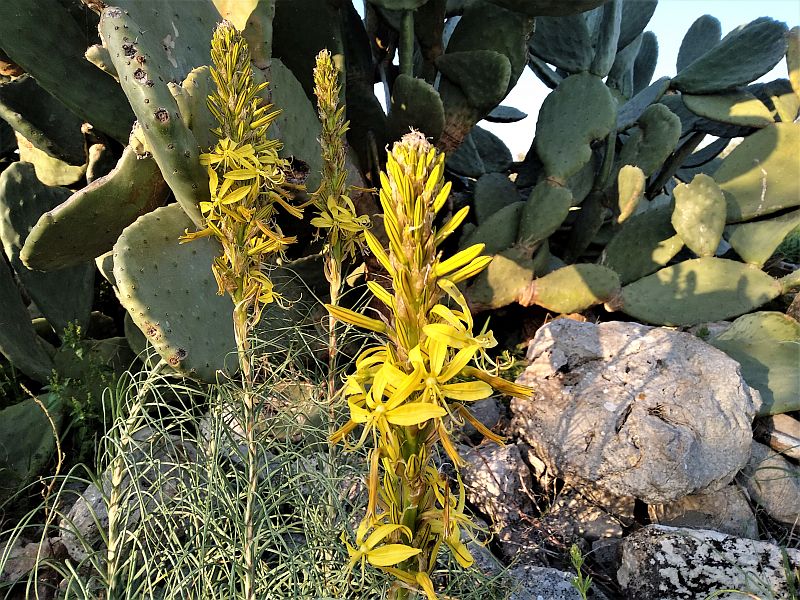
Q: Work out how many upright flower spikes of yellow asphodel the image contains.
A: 3